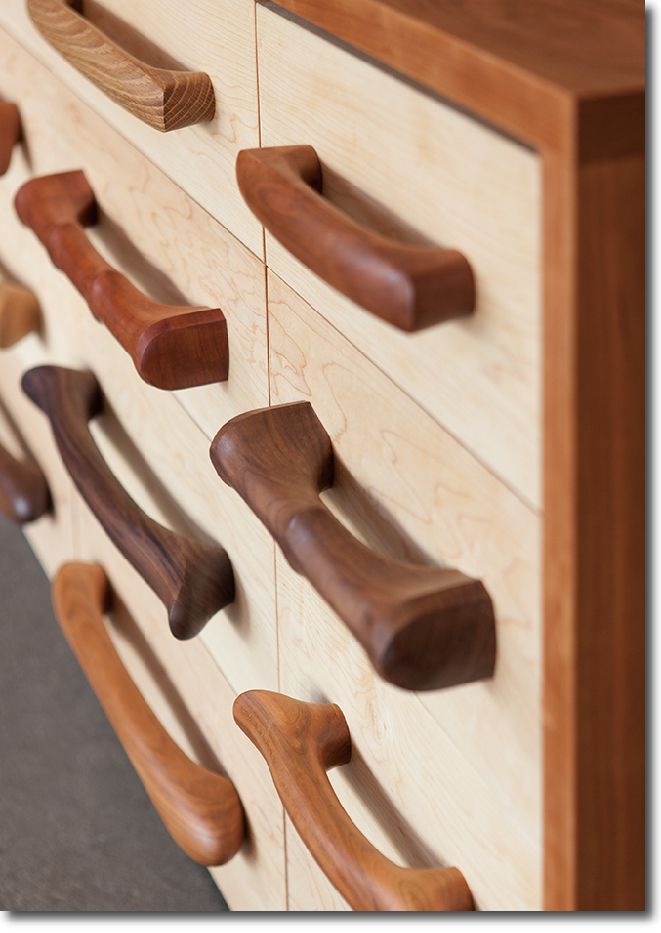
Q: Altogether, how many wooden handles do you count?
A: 10